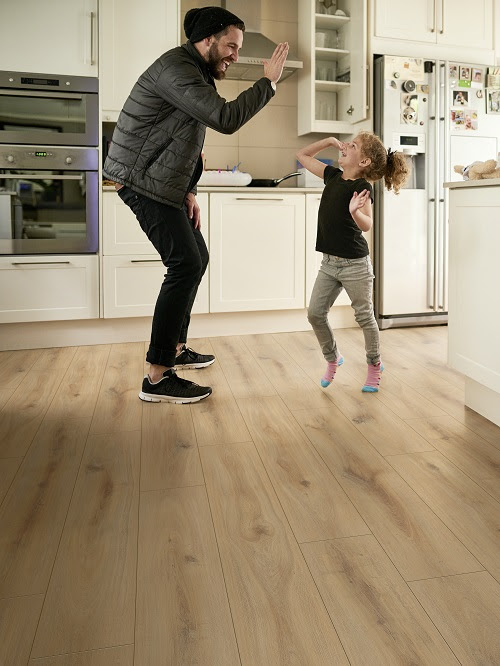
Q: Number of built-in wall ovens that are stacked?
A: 2